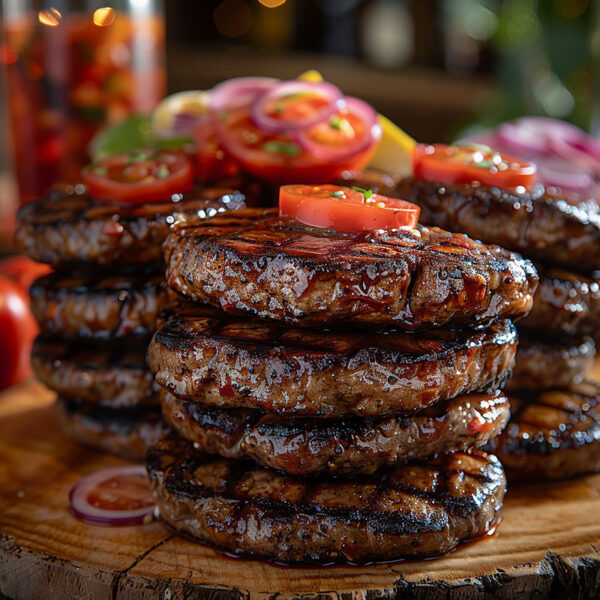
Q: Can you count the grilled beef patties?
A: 12